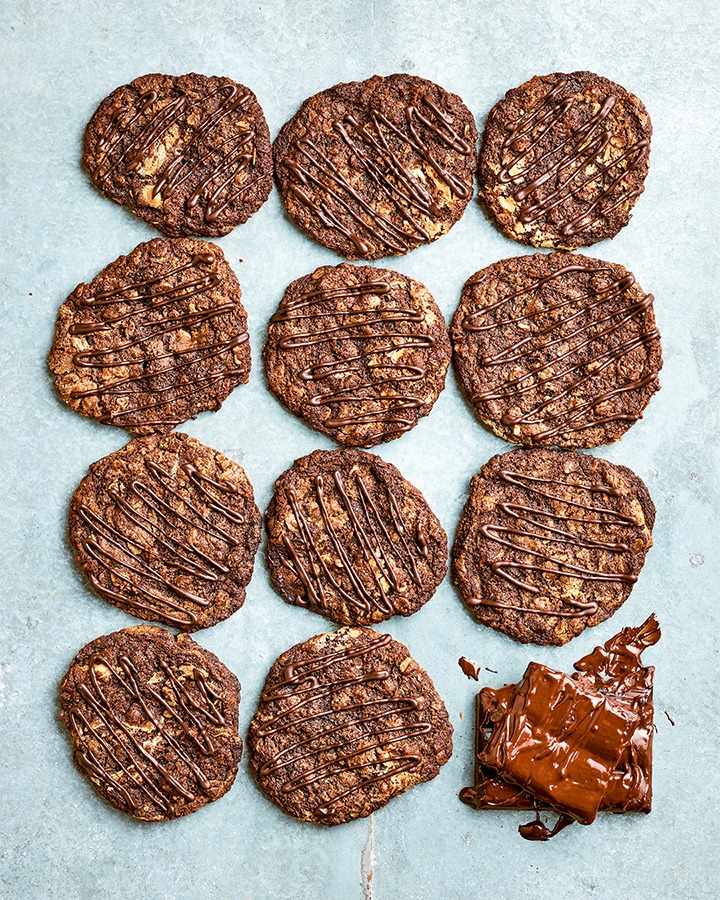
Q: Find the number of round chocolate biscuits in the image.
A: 11